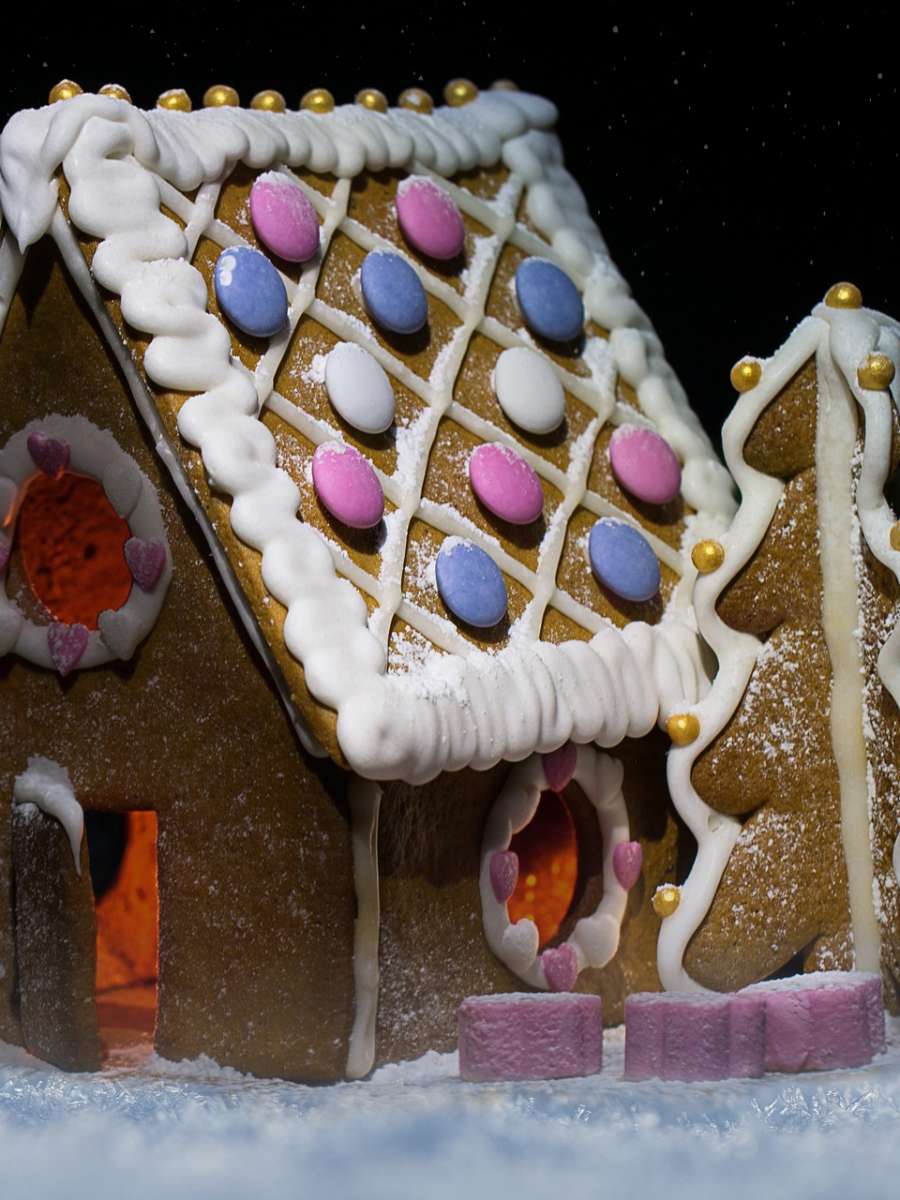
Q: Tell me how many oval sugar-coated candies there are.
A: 12